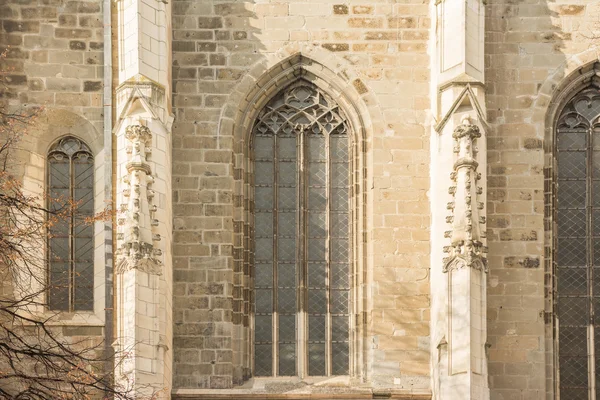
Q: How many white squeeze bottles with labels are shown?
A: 0